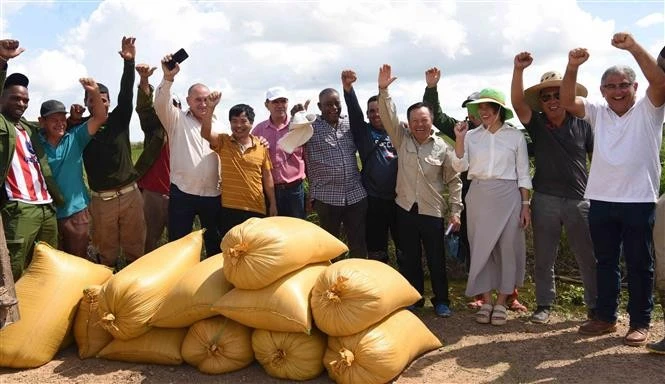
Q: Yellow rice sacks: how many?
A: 11